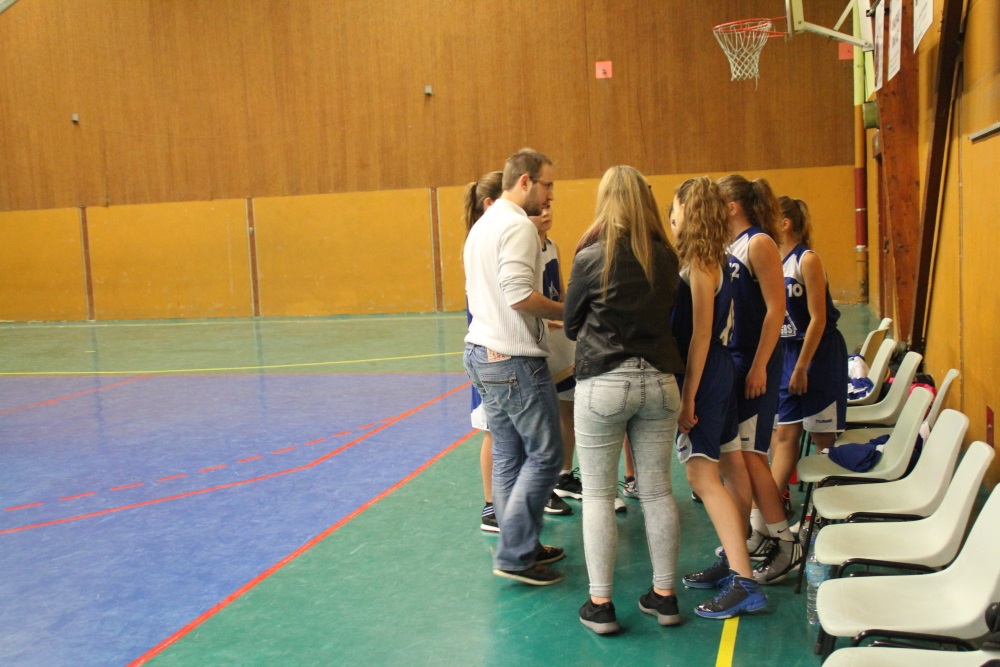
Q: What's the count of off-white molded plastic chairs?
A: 10